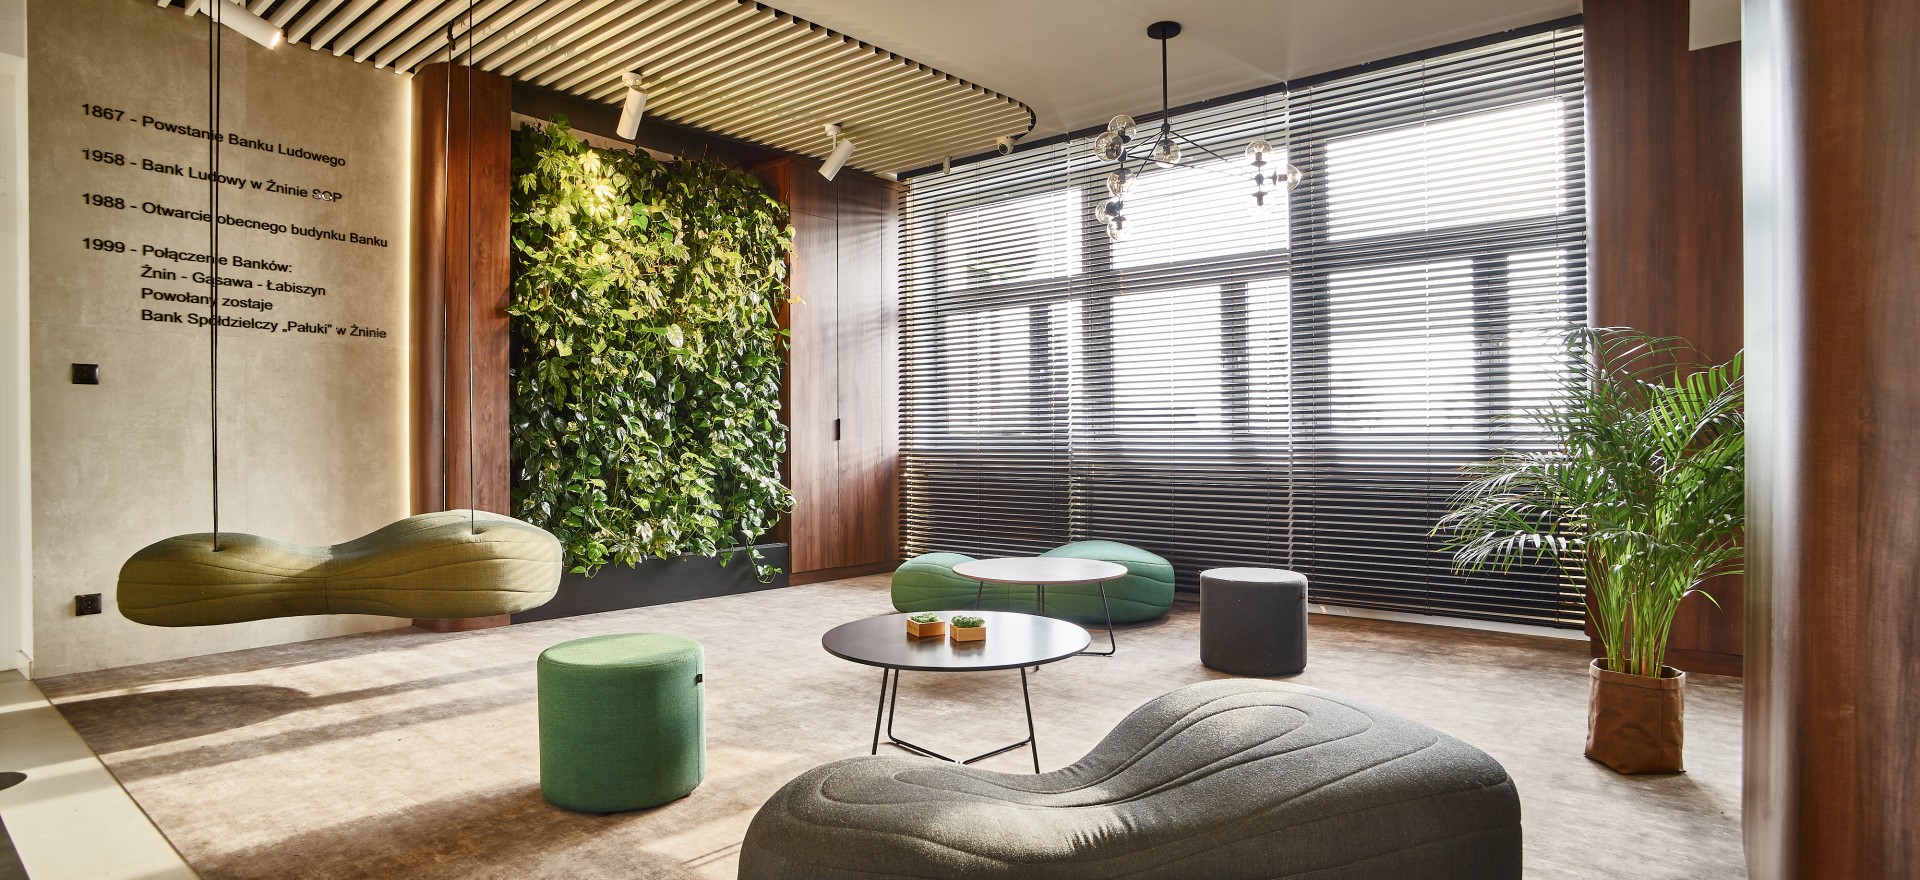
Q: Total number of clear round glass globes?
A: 9